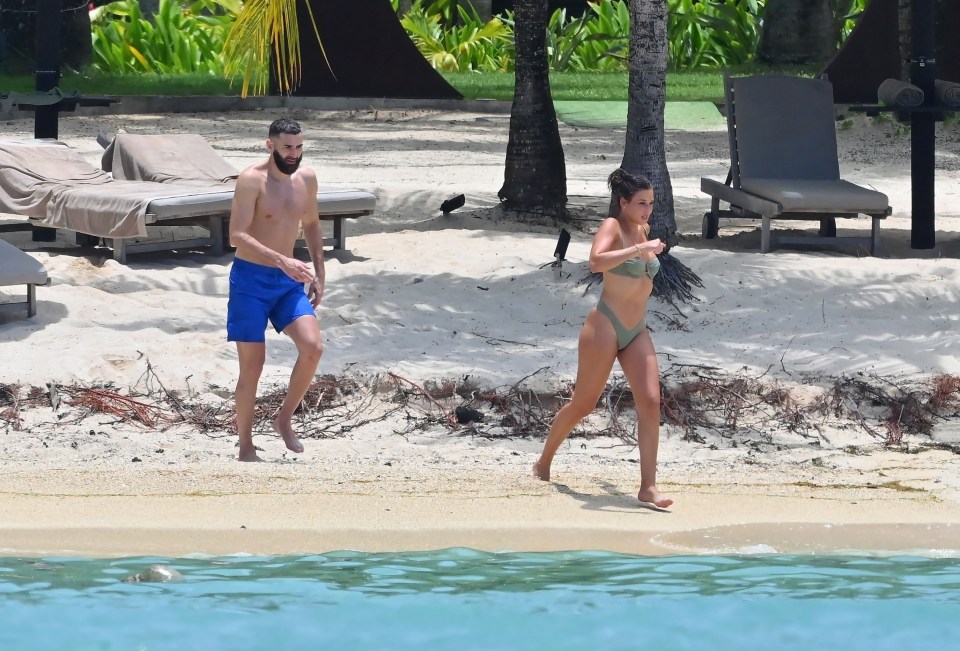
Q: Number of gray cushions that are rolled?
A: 2